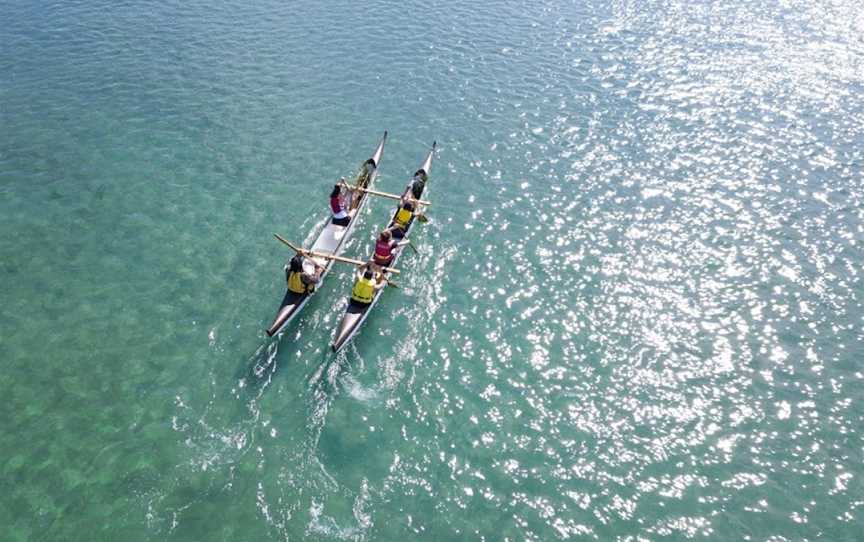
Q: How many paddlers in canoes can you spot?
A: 5